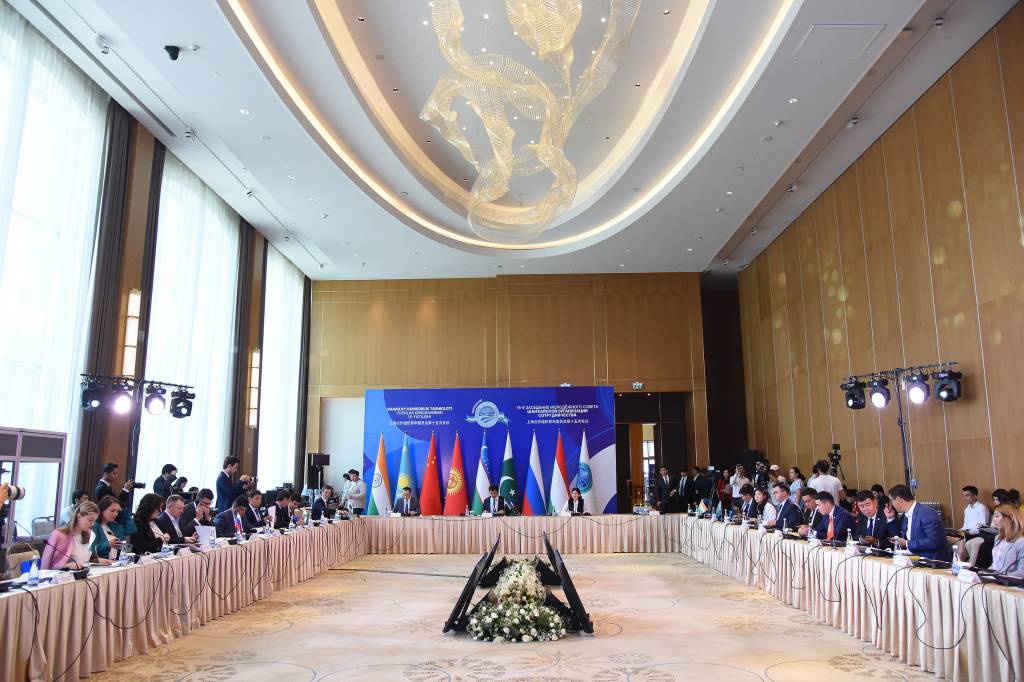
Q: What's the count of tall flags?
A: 9